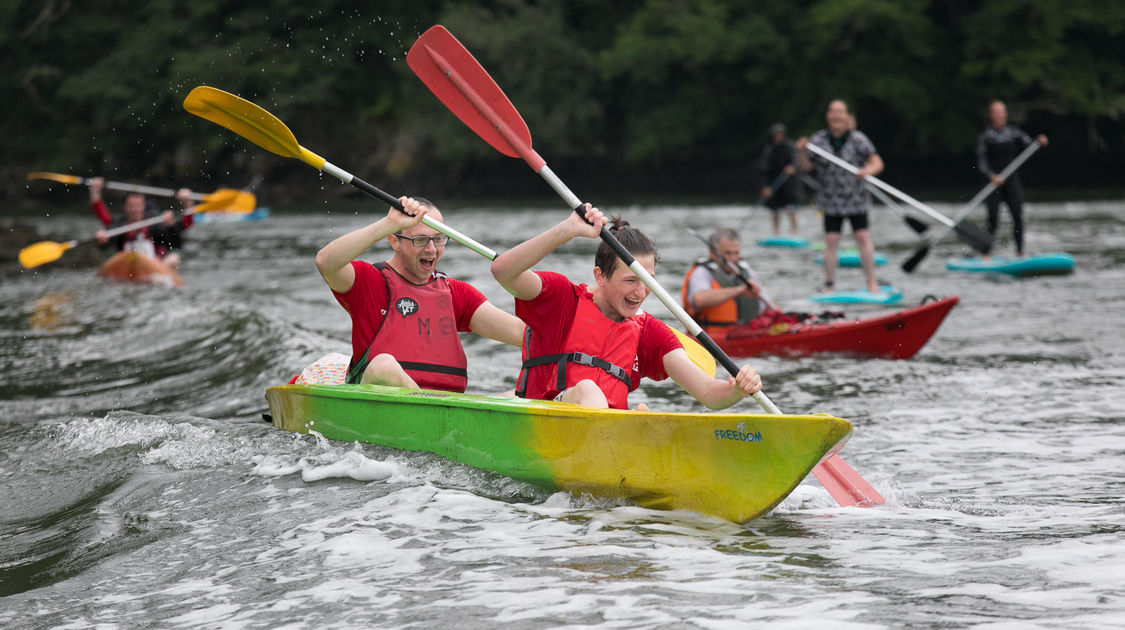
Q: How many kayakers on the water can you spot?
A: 5